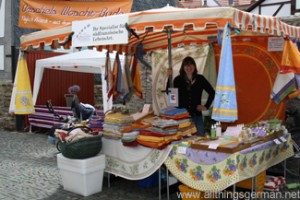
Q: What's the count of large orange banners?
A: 1